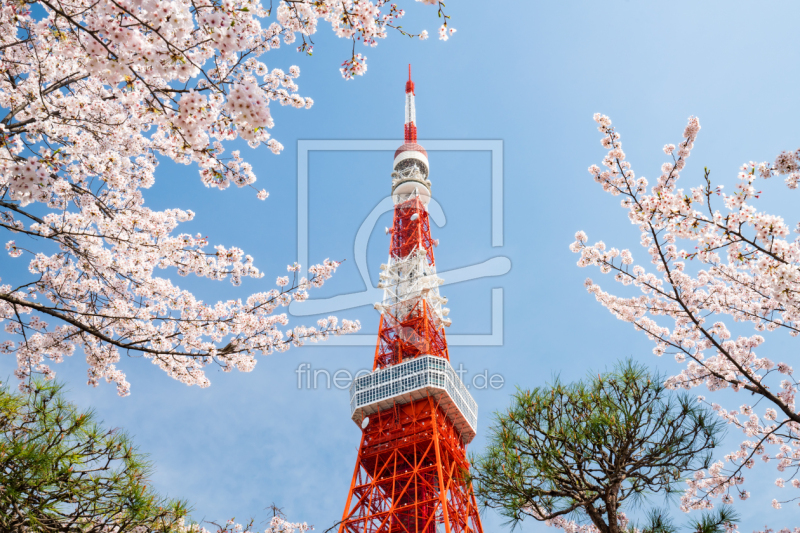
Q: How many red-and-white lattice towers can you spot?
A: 1